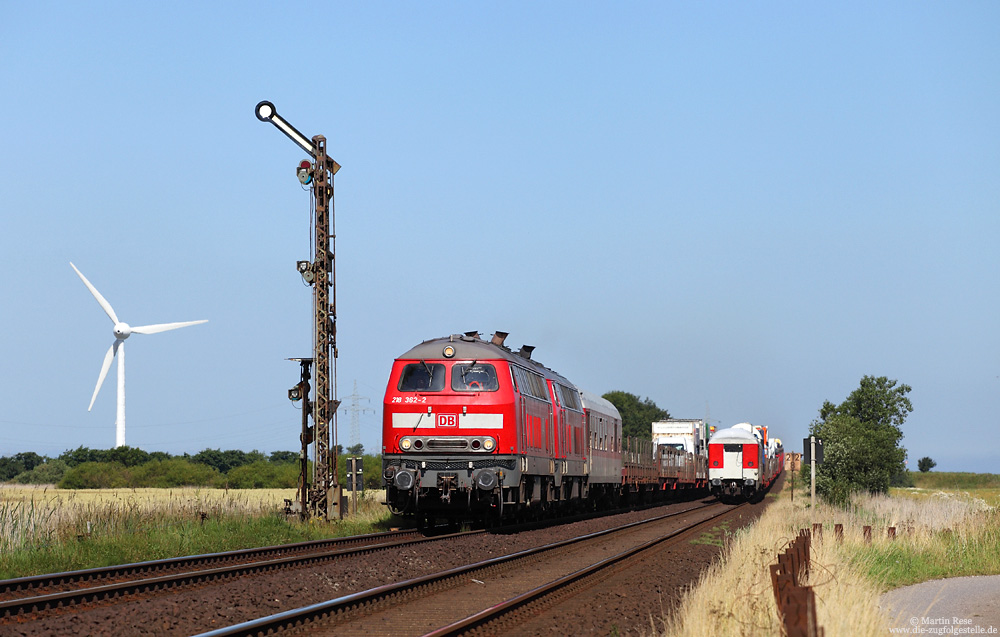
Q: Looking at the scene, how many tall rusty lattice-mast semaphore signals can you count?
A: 1